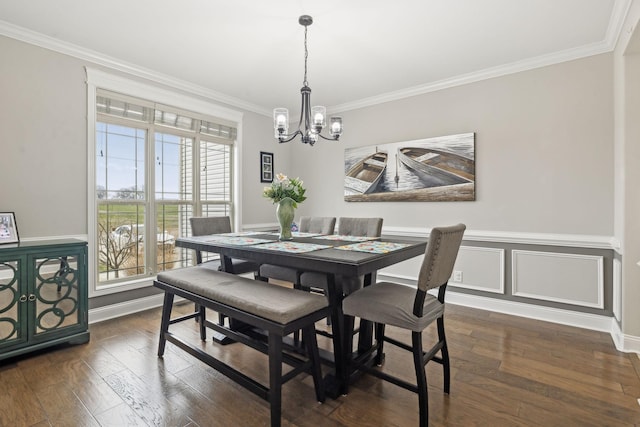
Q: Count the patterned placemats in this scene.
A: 6